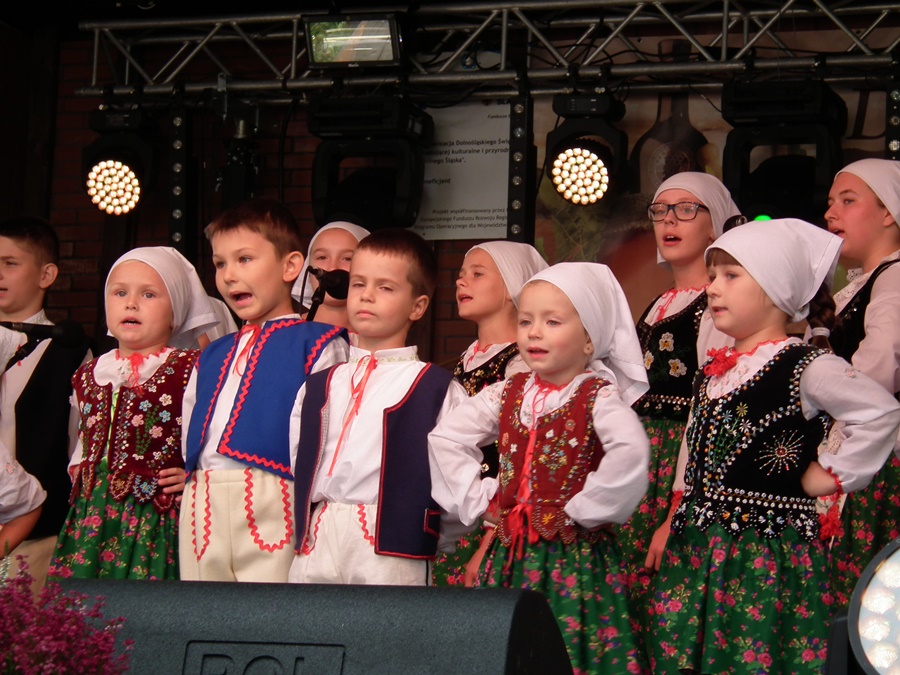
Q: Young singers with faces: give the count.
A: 10